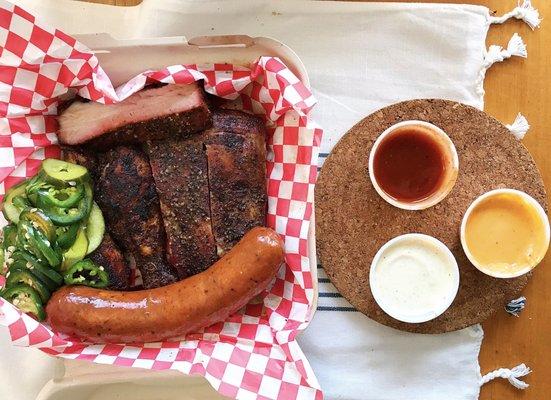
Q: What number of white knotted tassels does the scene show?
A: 4